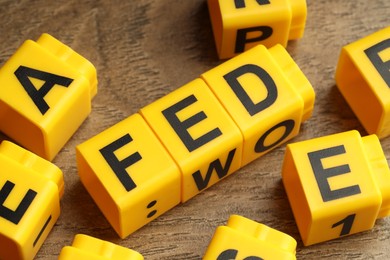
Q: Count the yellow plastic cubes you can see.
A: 10